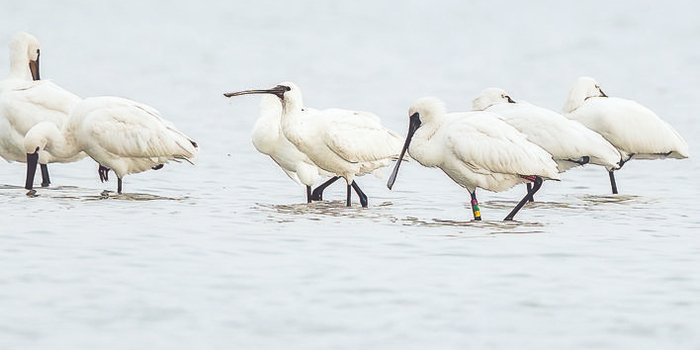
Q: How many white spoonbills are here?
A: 7